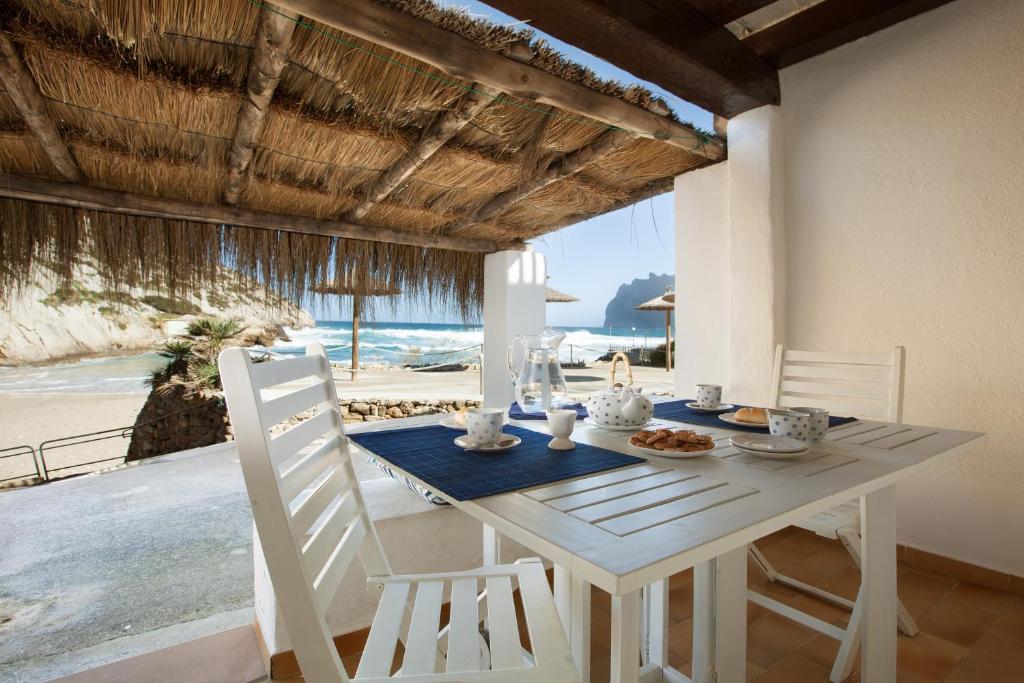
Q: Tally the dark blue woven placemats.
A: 2